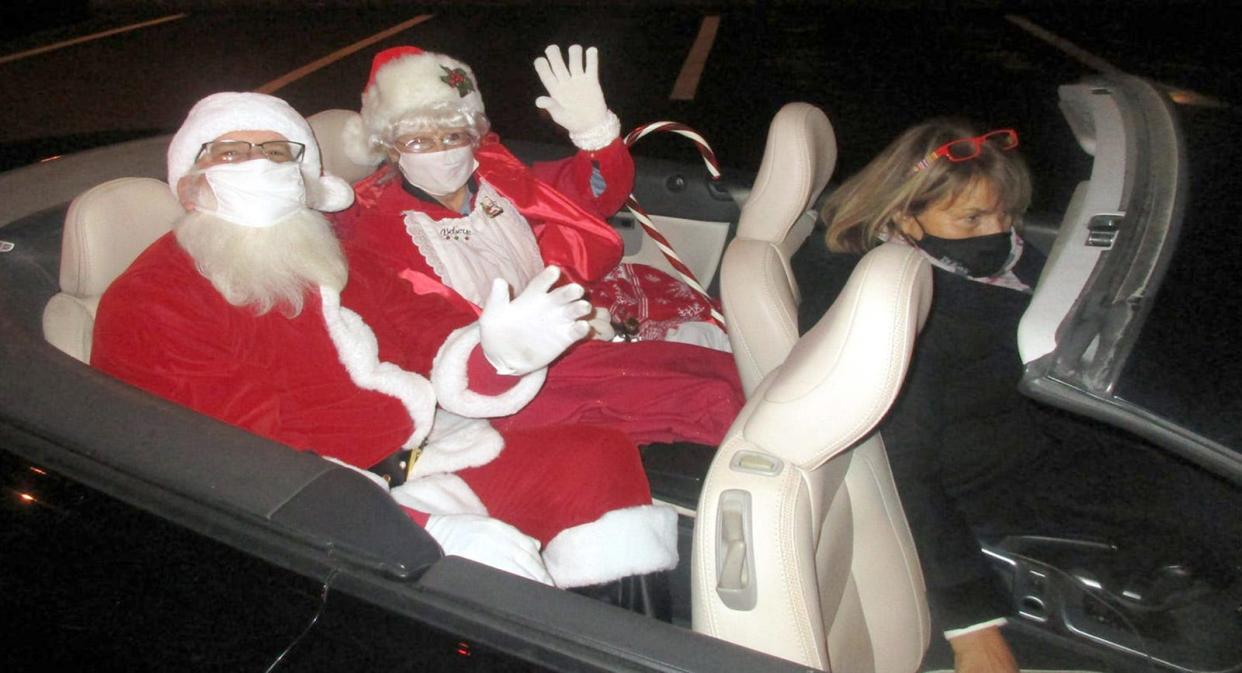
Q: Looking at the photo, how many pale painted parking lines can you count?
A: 4